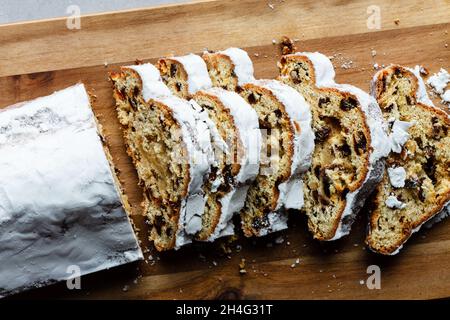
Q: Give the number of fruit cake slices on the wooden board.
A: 5